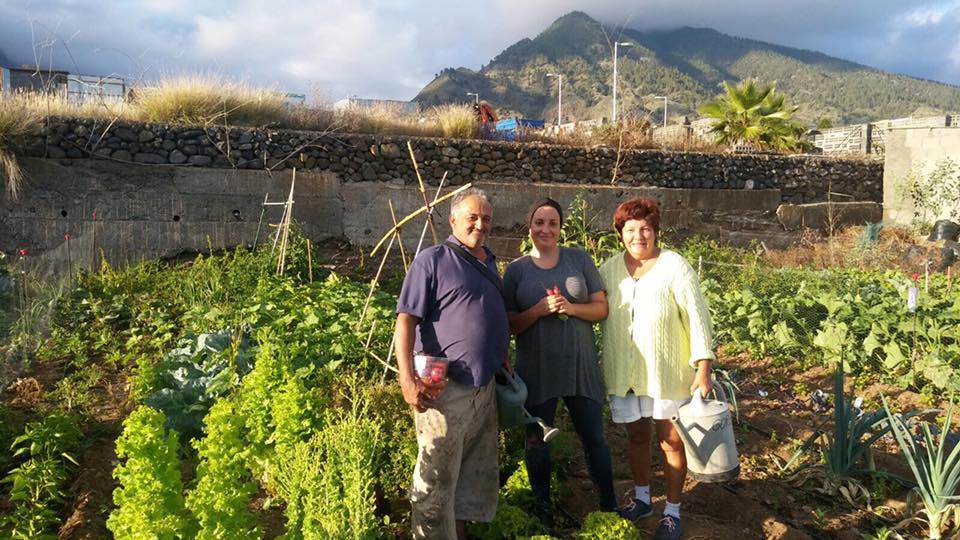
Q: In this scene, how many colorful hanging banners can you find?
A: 0